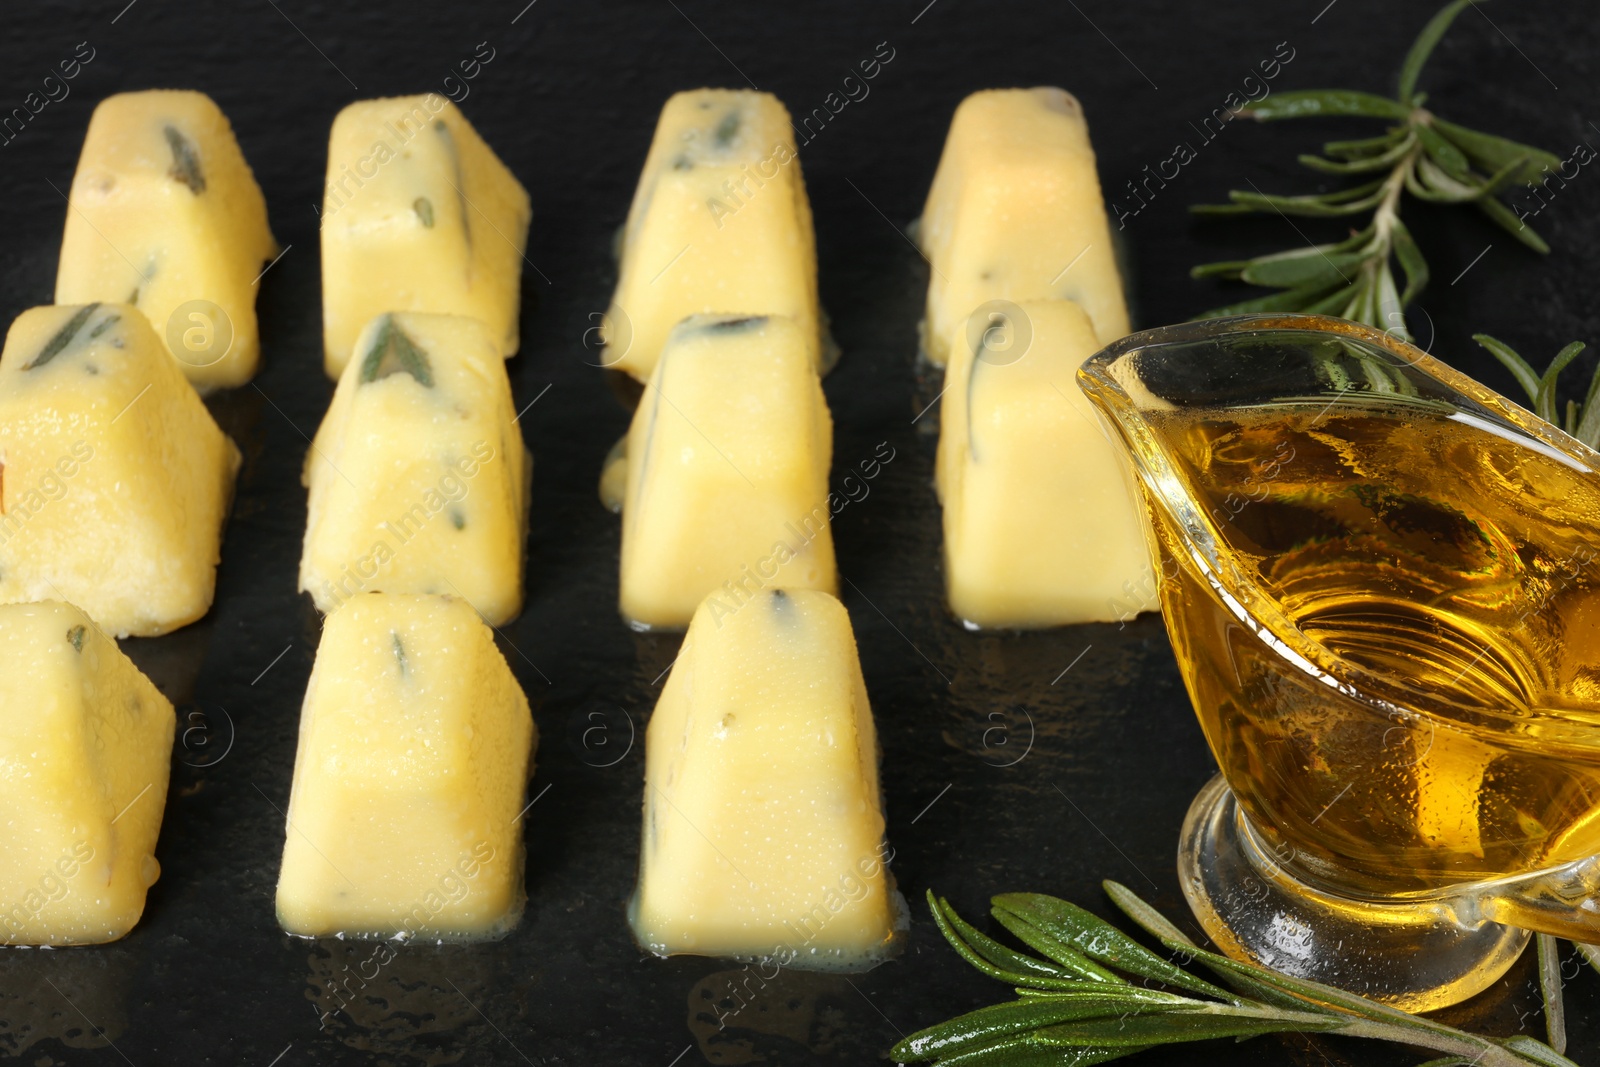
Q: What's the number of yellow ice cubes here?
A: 11